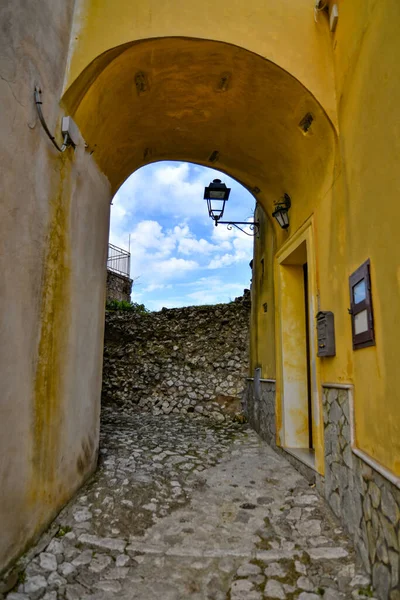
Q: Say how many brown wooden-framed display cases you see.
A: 1